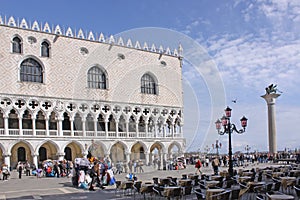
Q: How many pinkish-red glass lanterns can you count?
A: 4